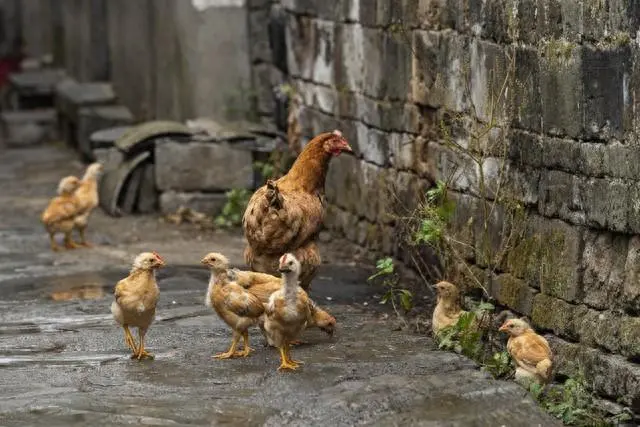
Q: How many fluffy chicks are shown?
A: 8